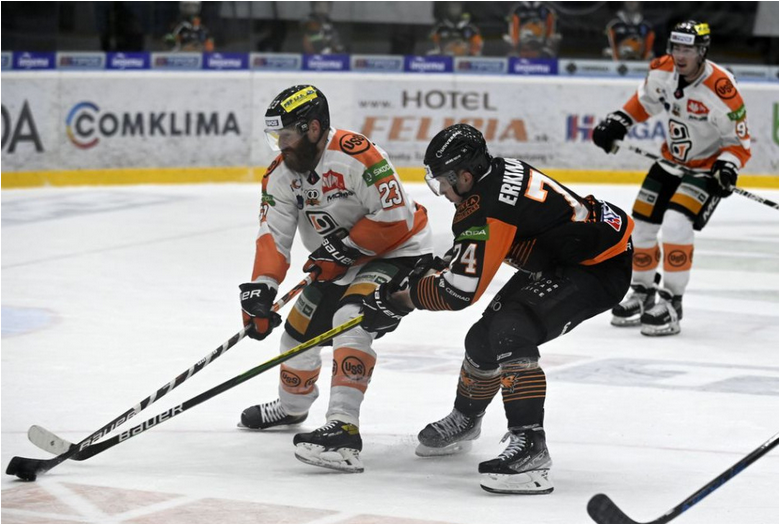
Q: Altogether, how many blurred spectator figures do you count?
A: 5